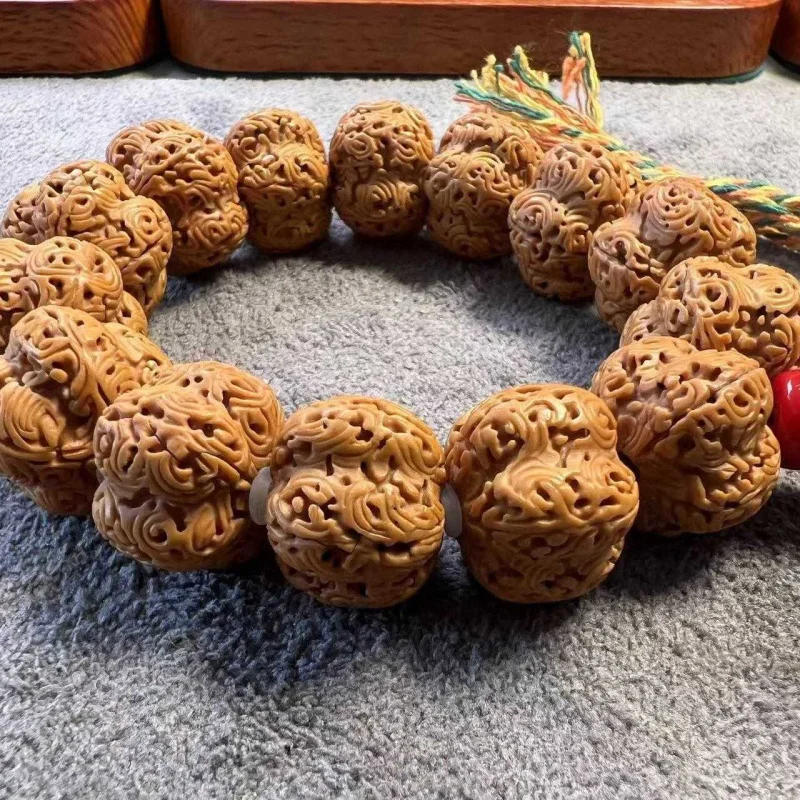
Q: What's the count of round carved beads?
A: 14